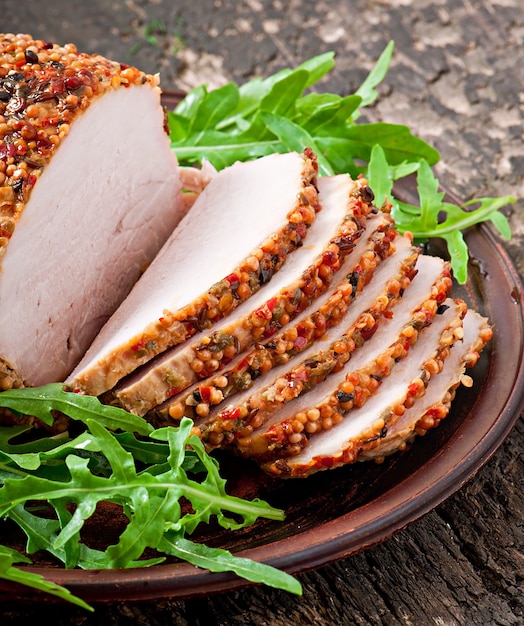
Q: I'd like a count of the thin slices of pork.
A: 7